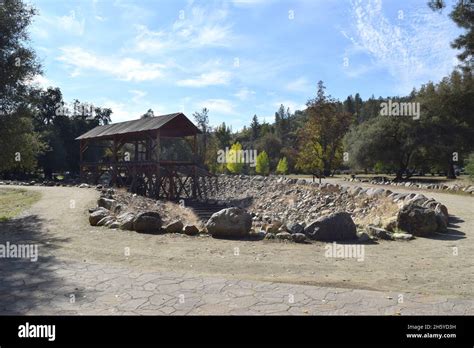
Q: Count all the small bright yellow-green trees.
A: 3